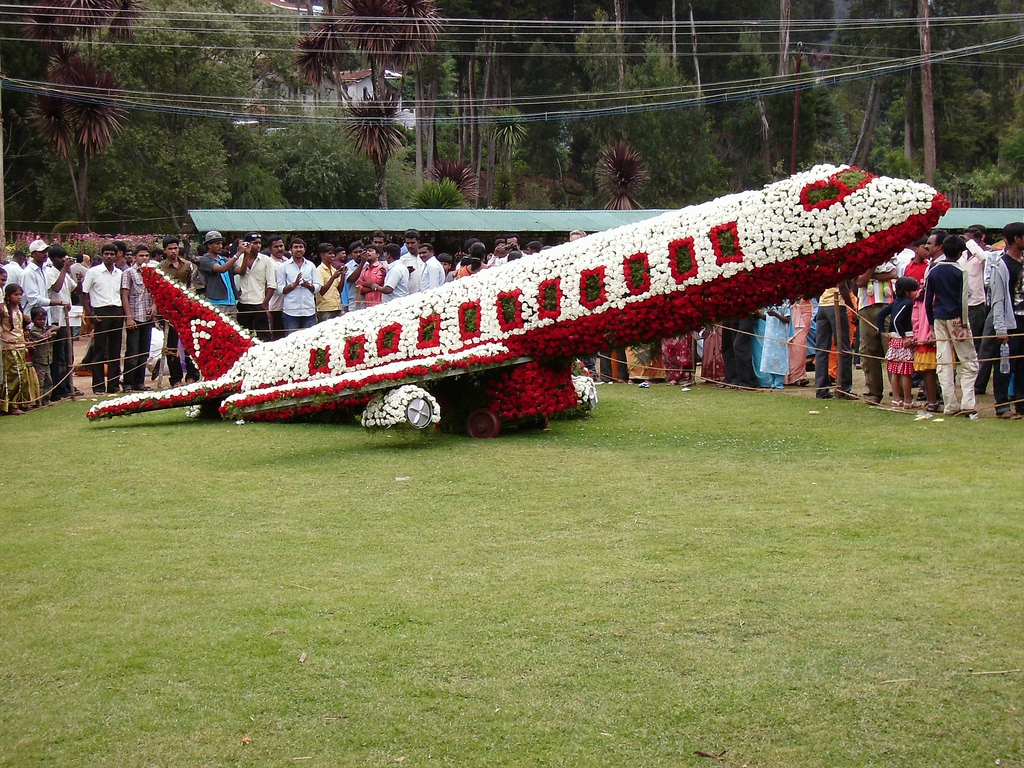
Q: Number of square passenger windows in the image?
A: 11